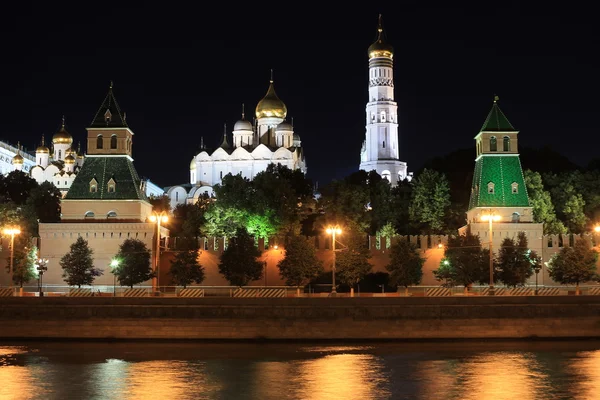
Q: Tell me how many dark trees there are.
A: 11